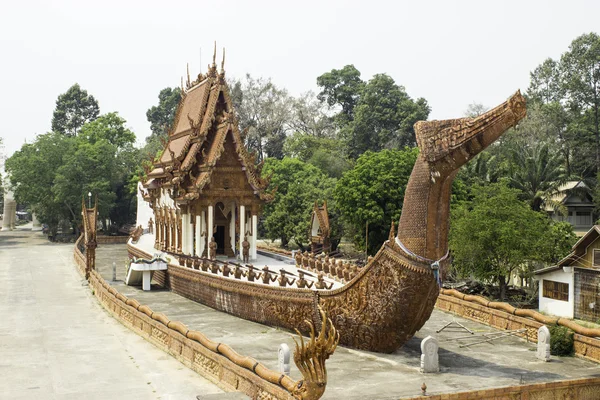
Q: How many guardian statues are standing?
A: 2